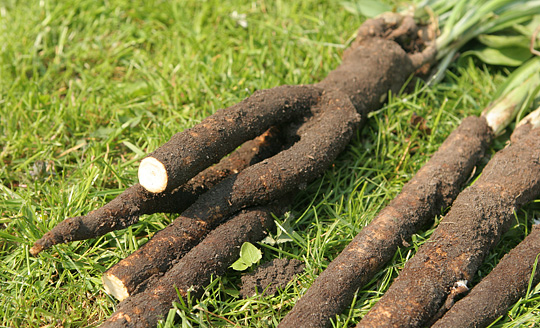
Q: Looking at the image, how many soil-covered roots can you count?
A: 7